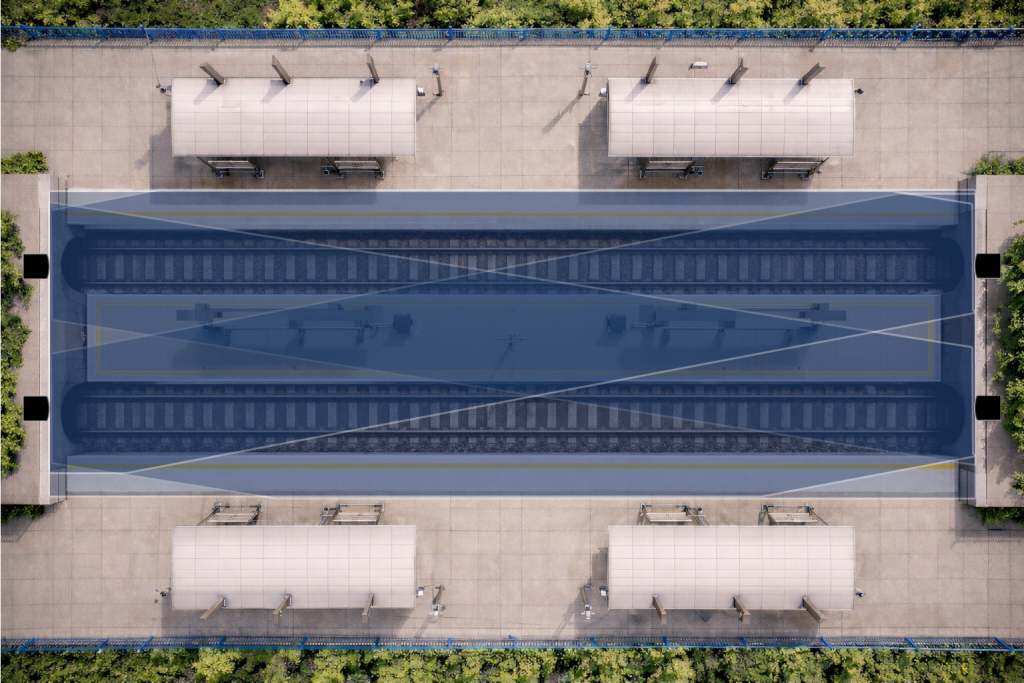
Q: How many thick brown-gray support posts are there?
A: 12